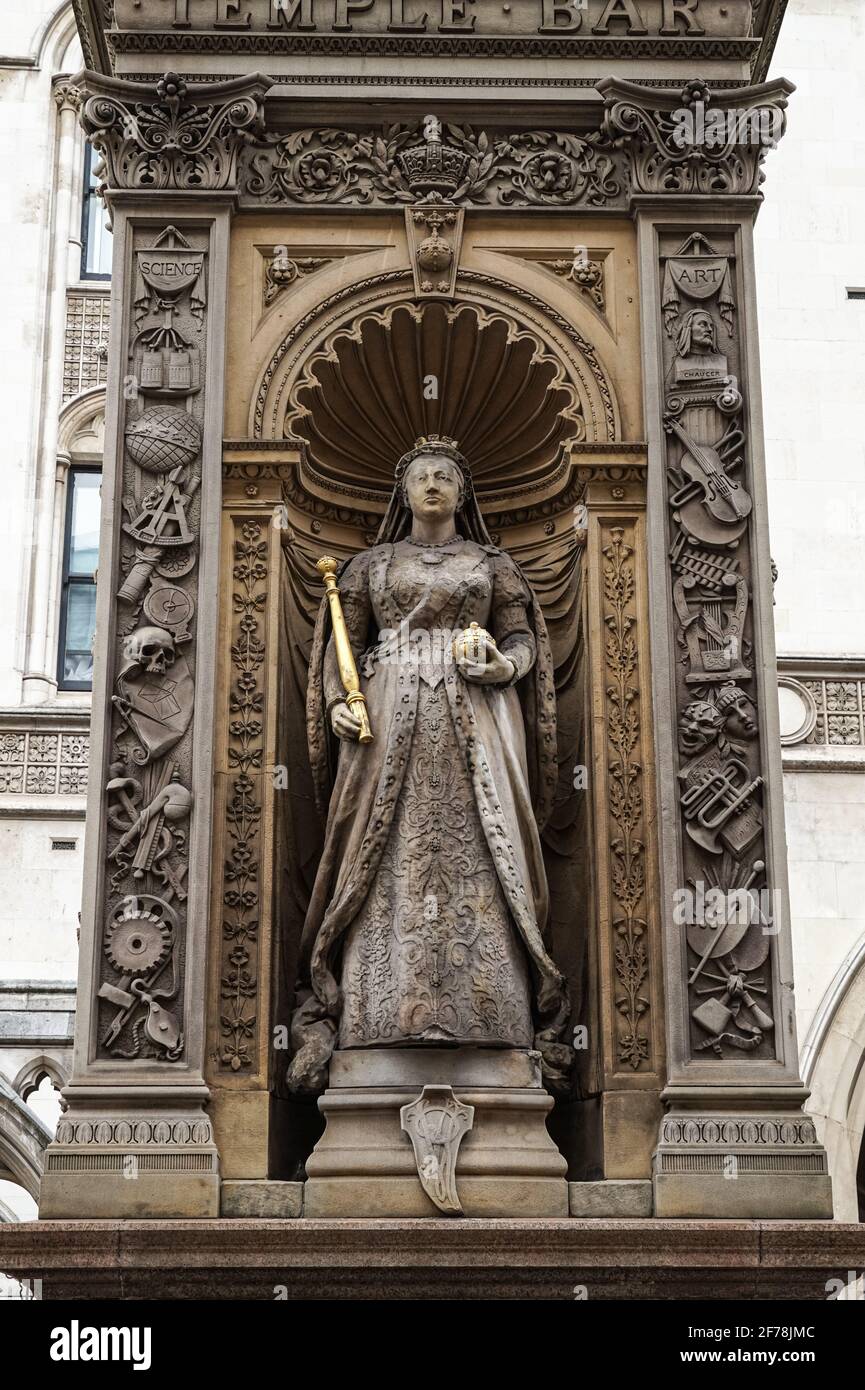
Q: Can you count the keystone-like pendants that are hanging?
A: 1